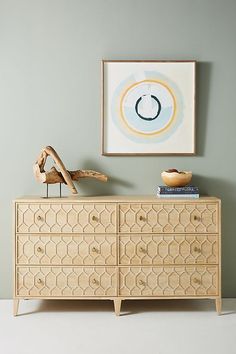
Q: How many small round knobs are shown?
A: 12